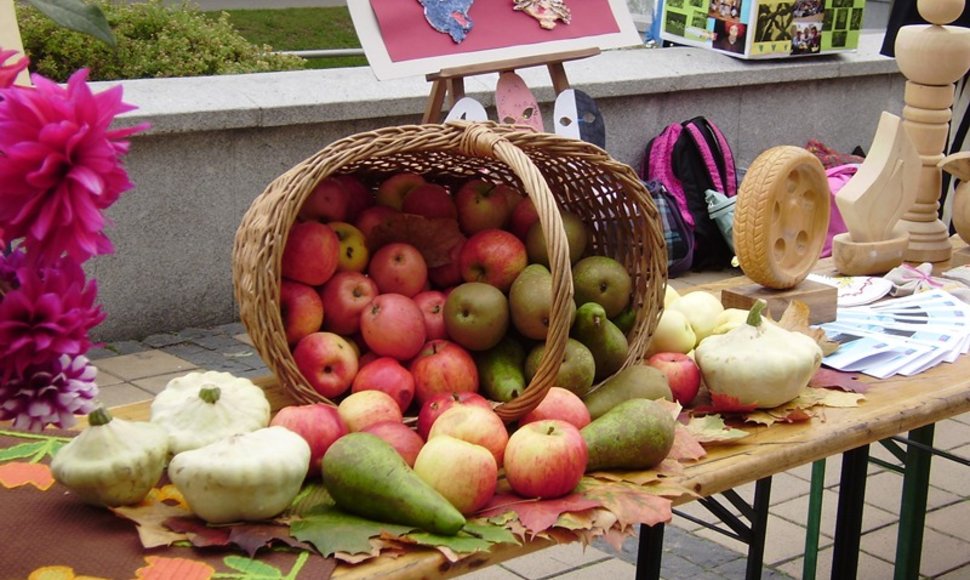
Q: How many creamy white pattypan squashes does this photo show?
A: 4